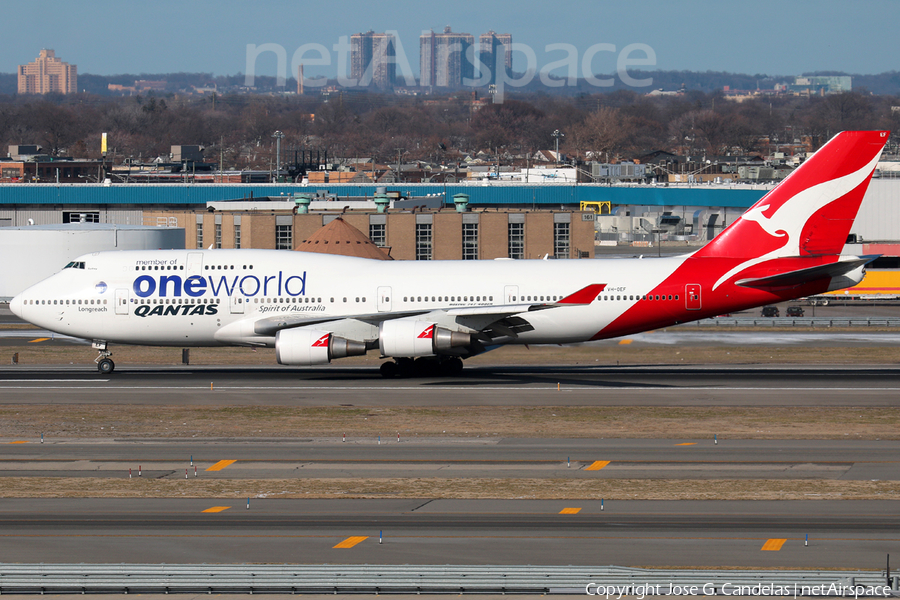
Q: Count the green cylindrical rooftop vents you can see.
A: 3